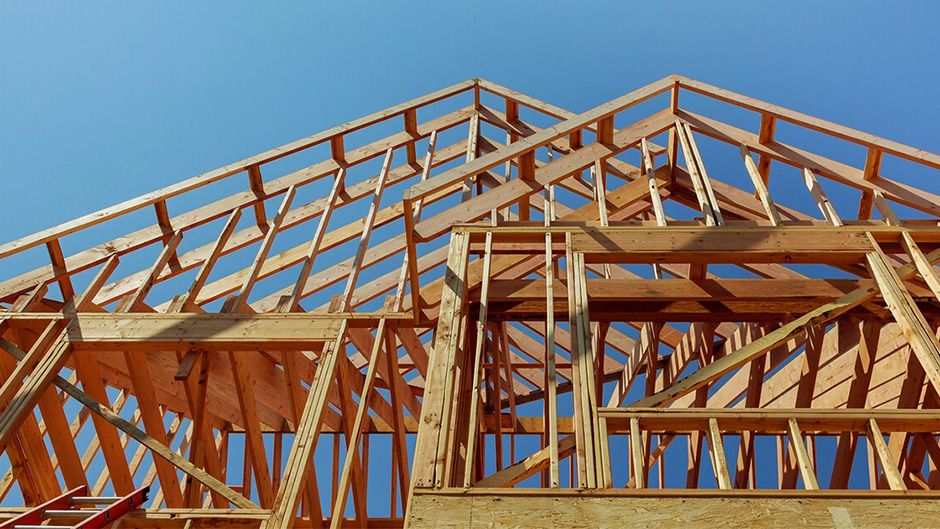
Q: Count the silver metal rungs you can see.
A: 3